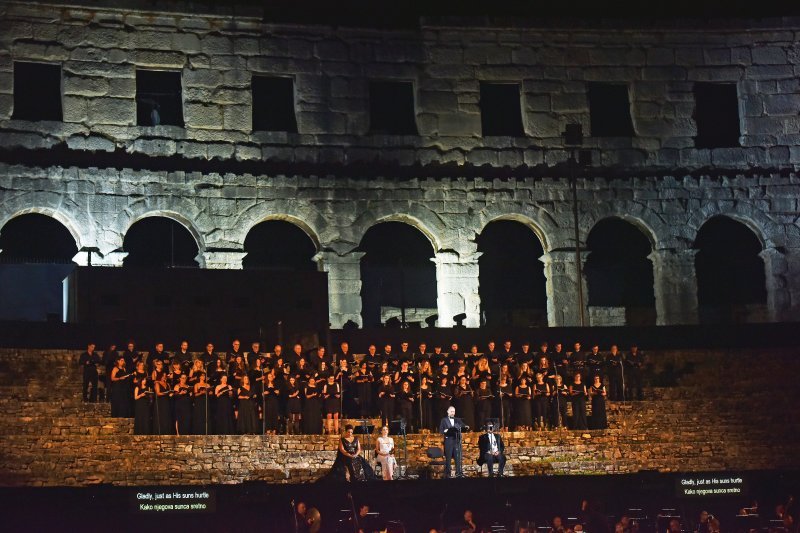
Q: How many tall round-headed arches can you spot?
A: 7